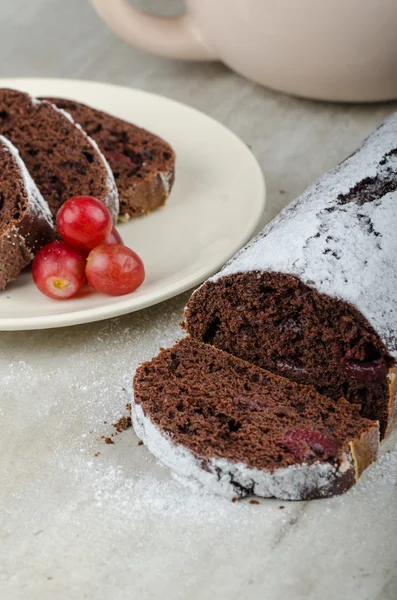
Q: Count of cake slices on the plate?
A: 3